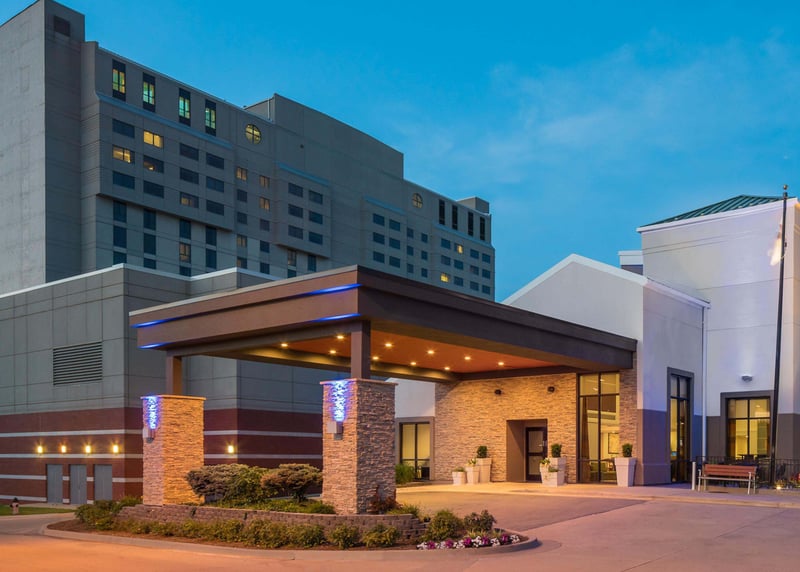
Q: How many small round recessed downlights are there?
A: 10